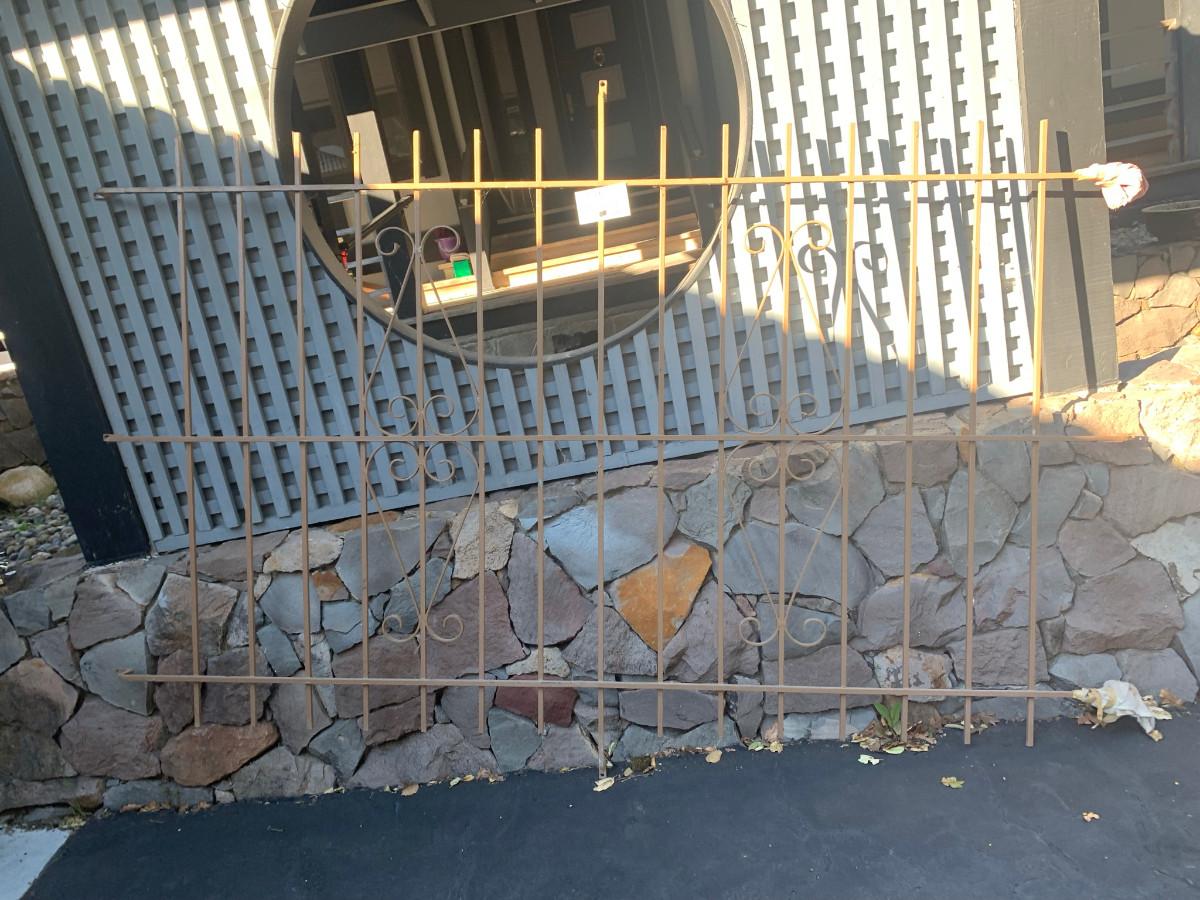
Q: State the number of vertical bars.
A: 15